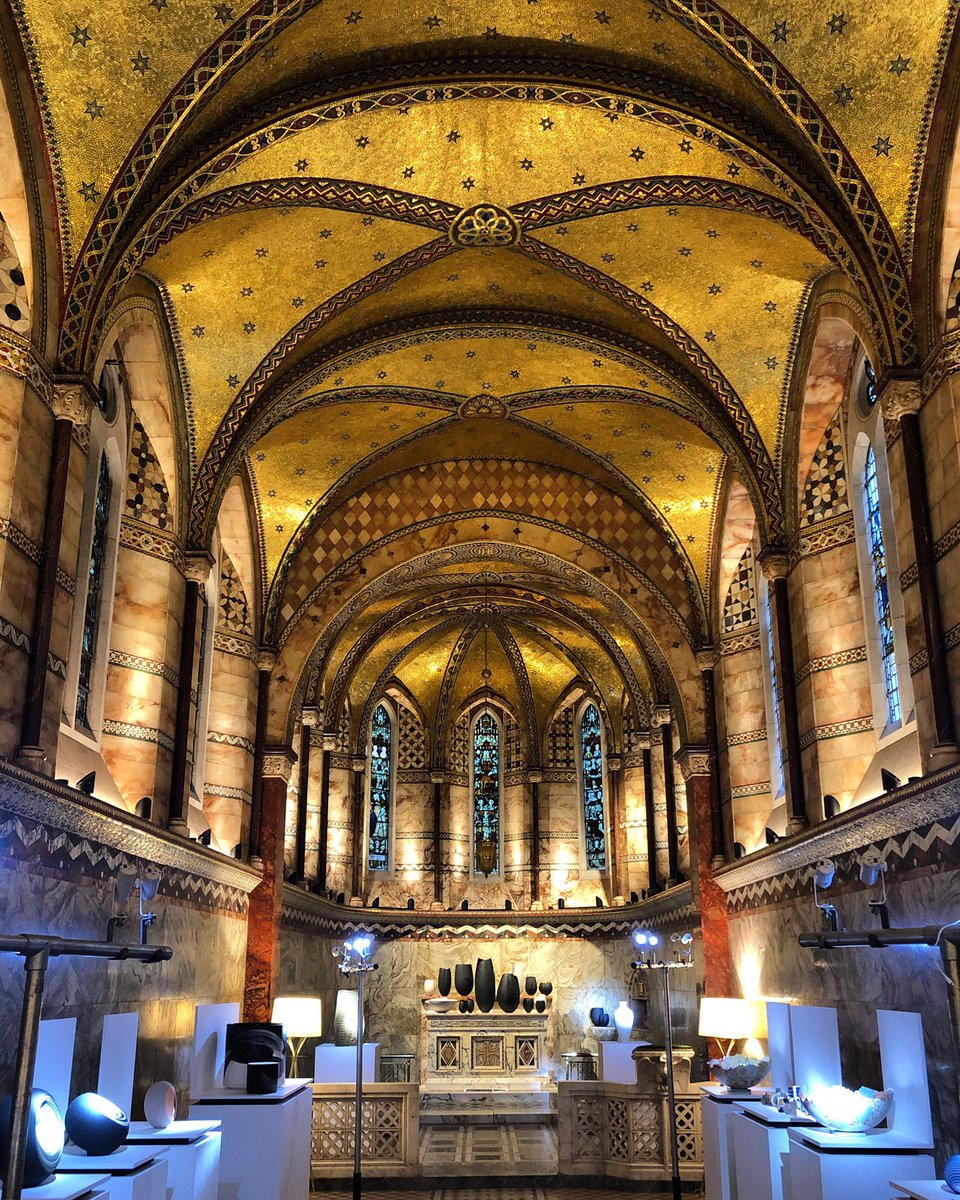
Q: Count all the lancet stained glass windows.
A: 7